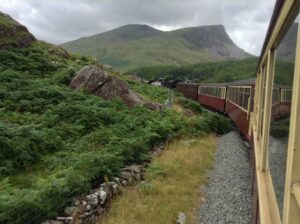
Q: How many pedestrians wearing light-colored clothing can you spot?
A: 0